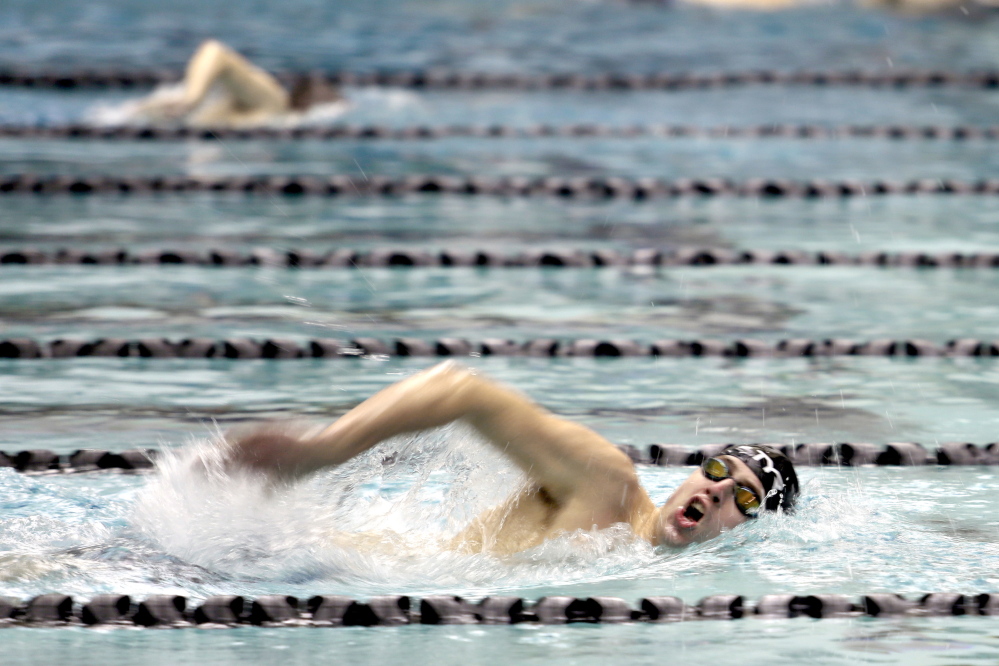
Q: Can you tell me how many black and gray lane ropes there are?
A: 7